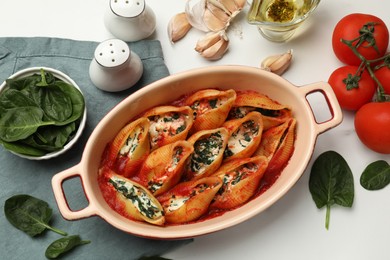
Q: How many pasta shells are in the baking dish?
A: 11